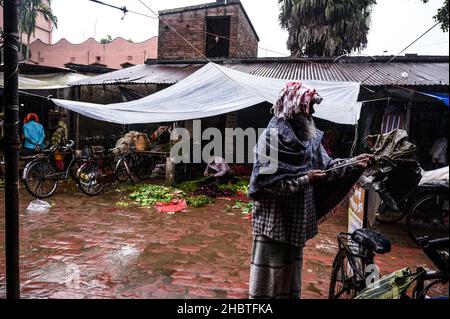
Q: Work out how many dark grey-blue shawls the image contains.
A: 1